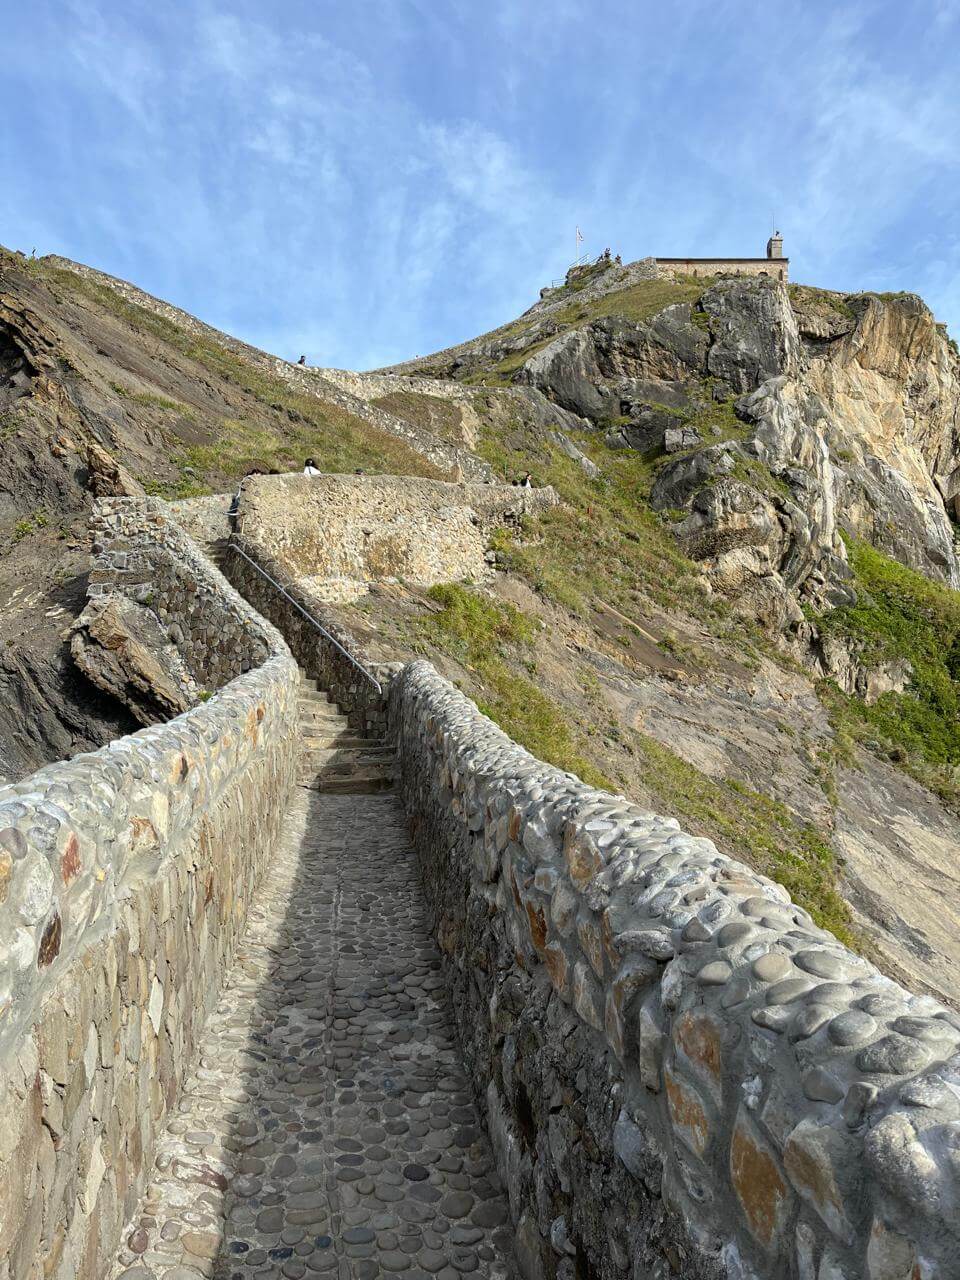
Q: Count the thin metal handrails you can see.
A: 1